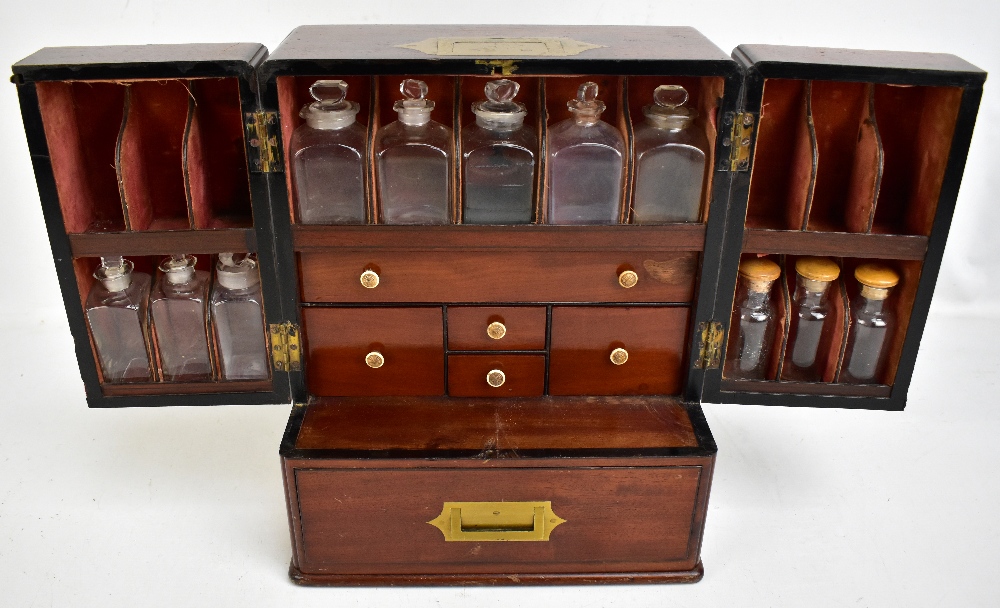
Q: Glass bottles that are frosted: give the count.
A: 0